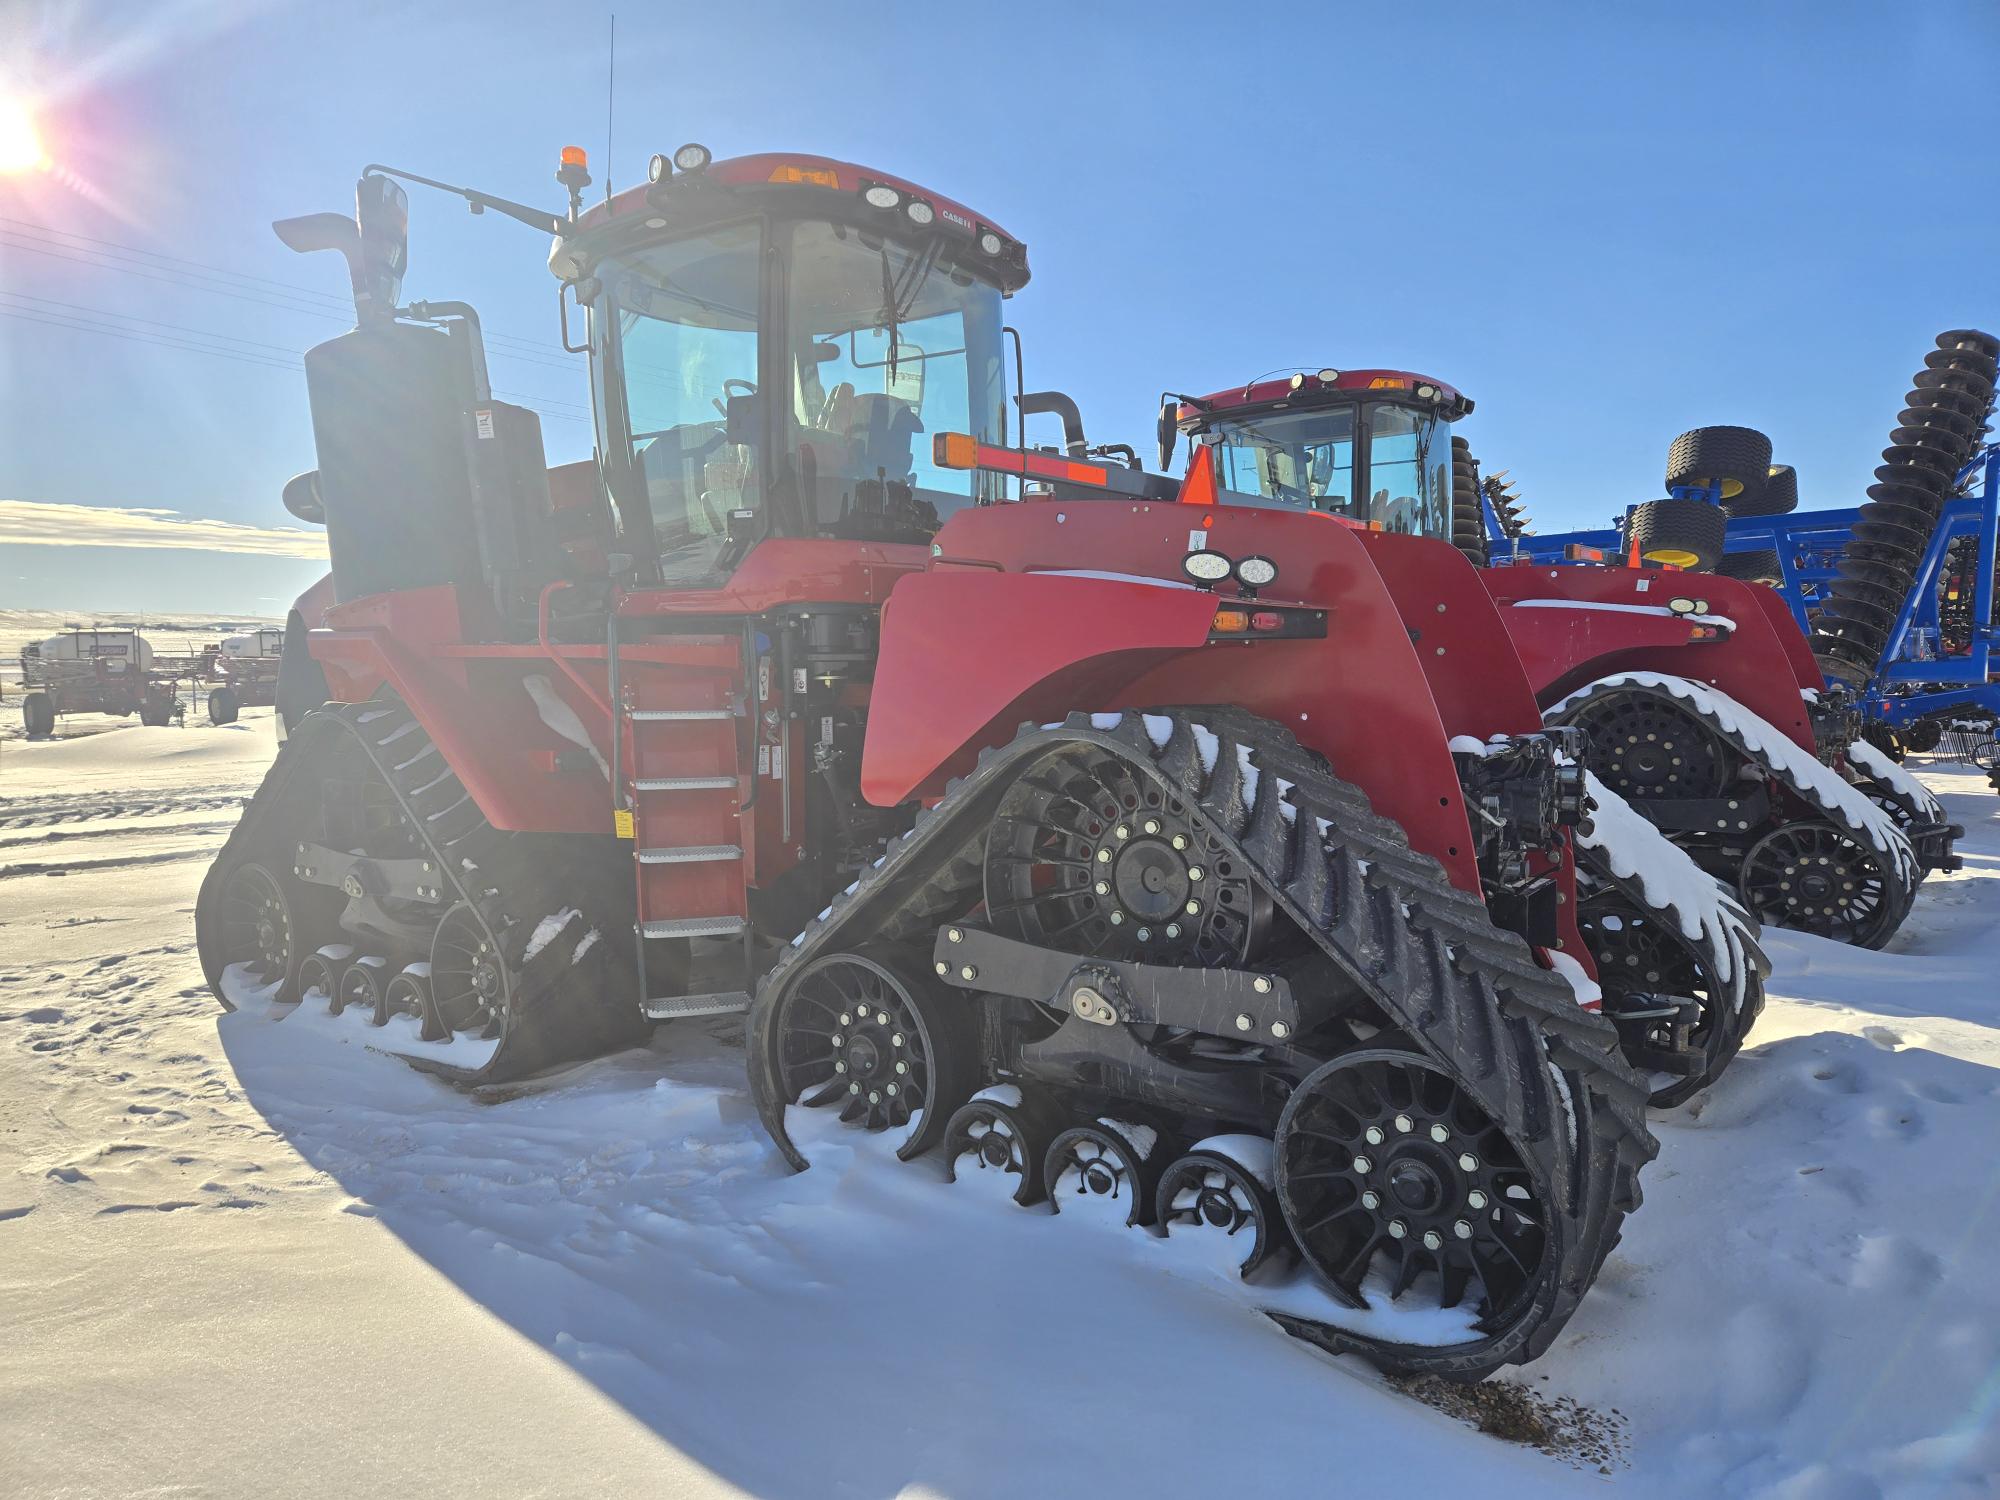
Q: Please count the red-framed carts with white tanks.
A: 2